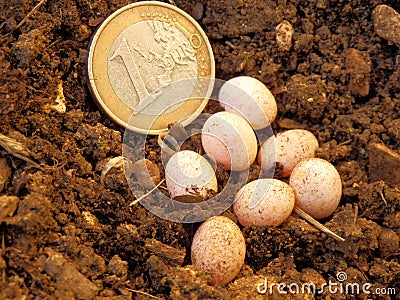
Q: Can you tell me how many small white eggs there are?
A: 7